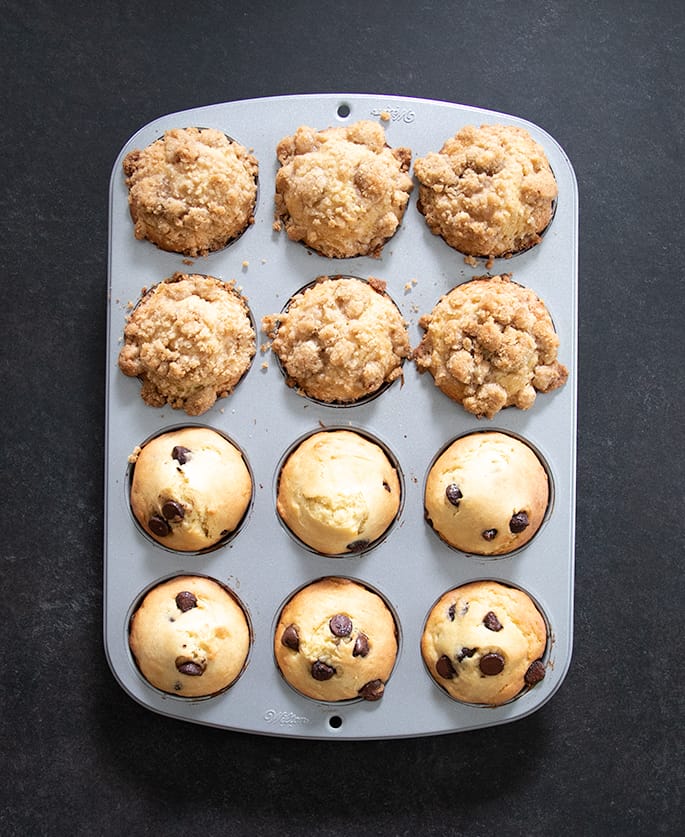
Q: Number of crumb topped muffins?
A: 6